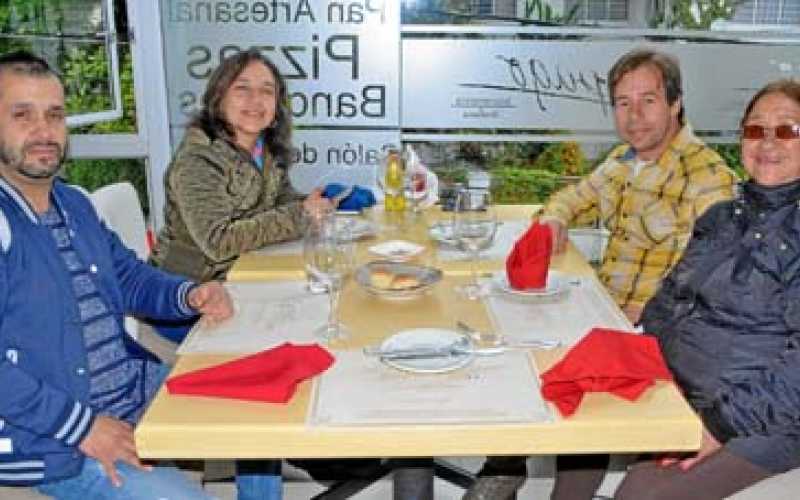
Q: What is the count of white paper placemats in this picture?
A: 5